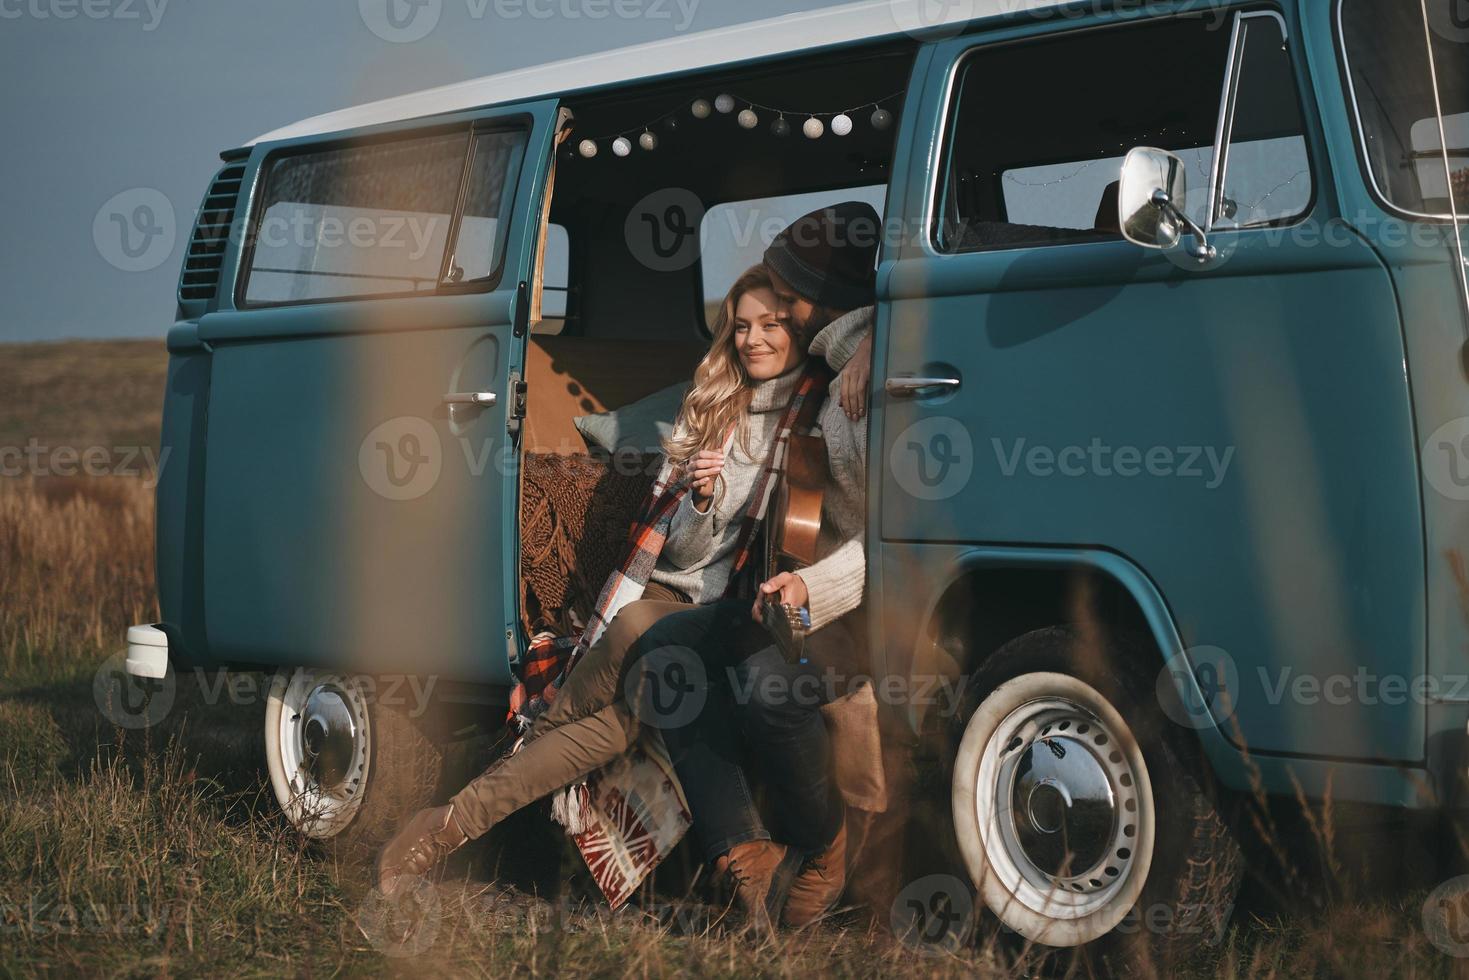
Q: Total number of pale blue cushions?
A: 1